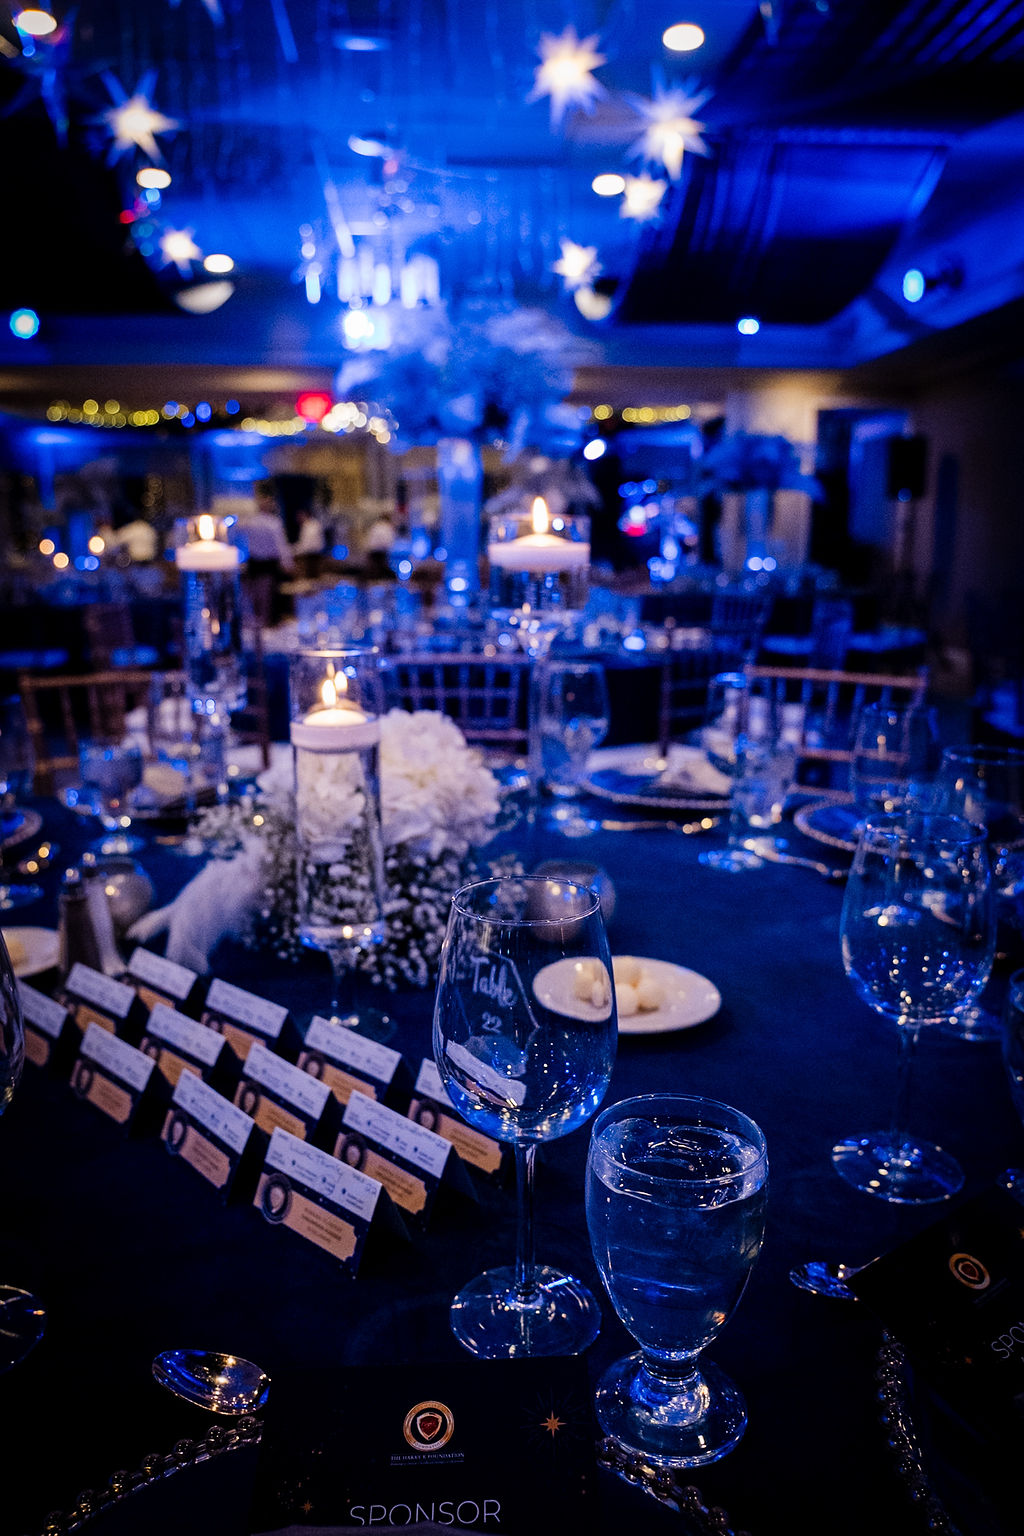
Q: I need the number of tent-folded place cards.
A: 12